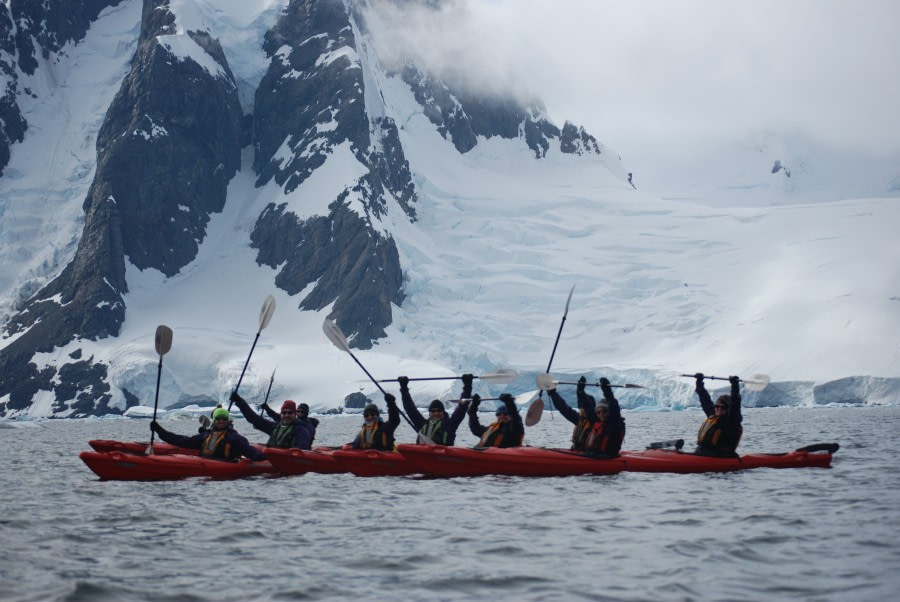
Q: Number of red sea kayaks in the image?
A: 5